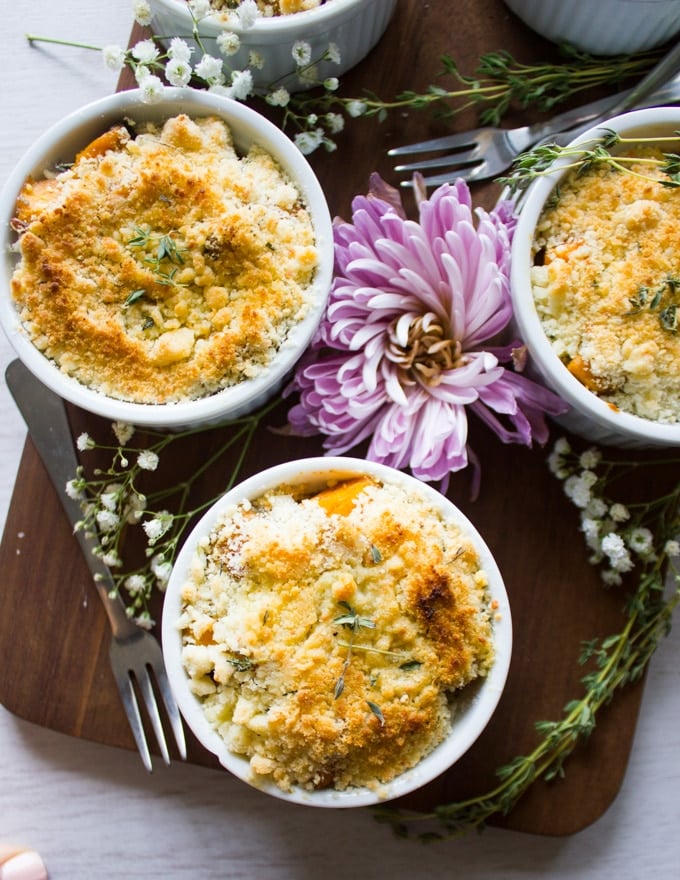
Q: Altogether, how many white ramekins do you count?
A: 5